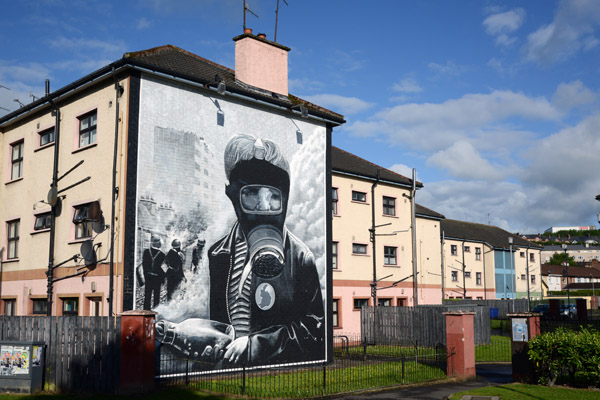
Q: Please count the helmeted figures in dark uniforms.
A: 3